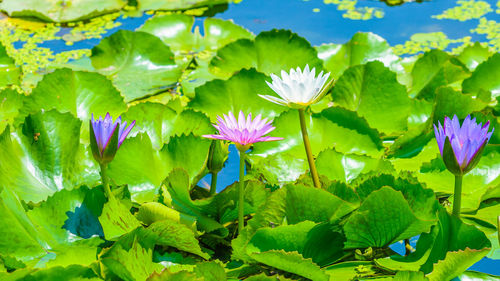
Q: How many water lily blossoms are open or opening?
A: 4